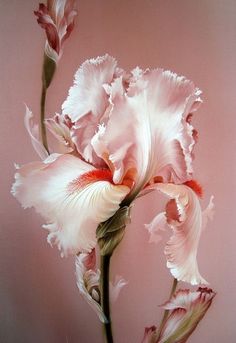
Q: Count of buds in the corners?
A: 2